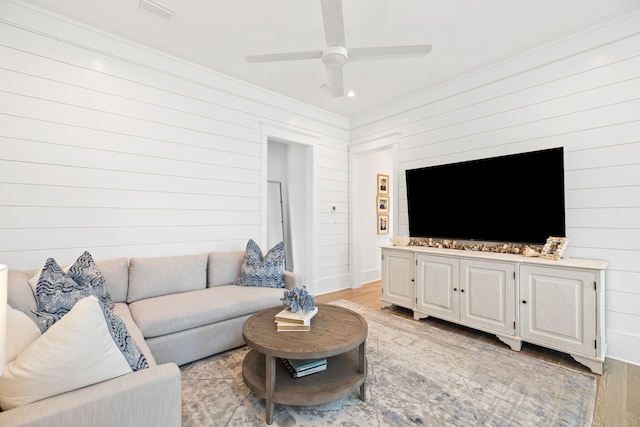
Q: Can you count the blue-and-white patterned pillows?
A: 3